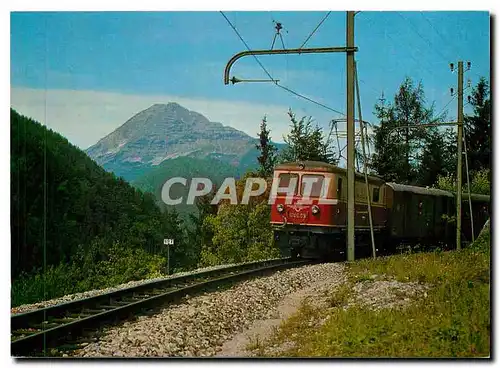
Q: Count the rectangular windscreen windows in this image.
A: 2